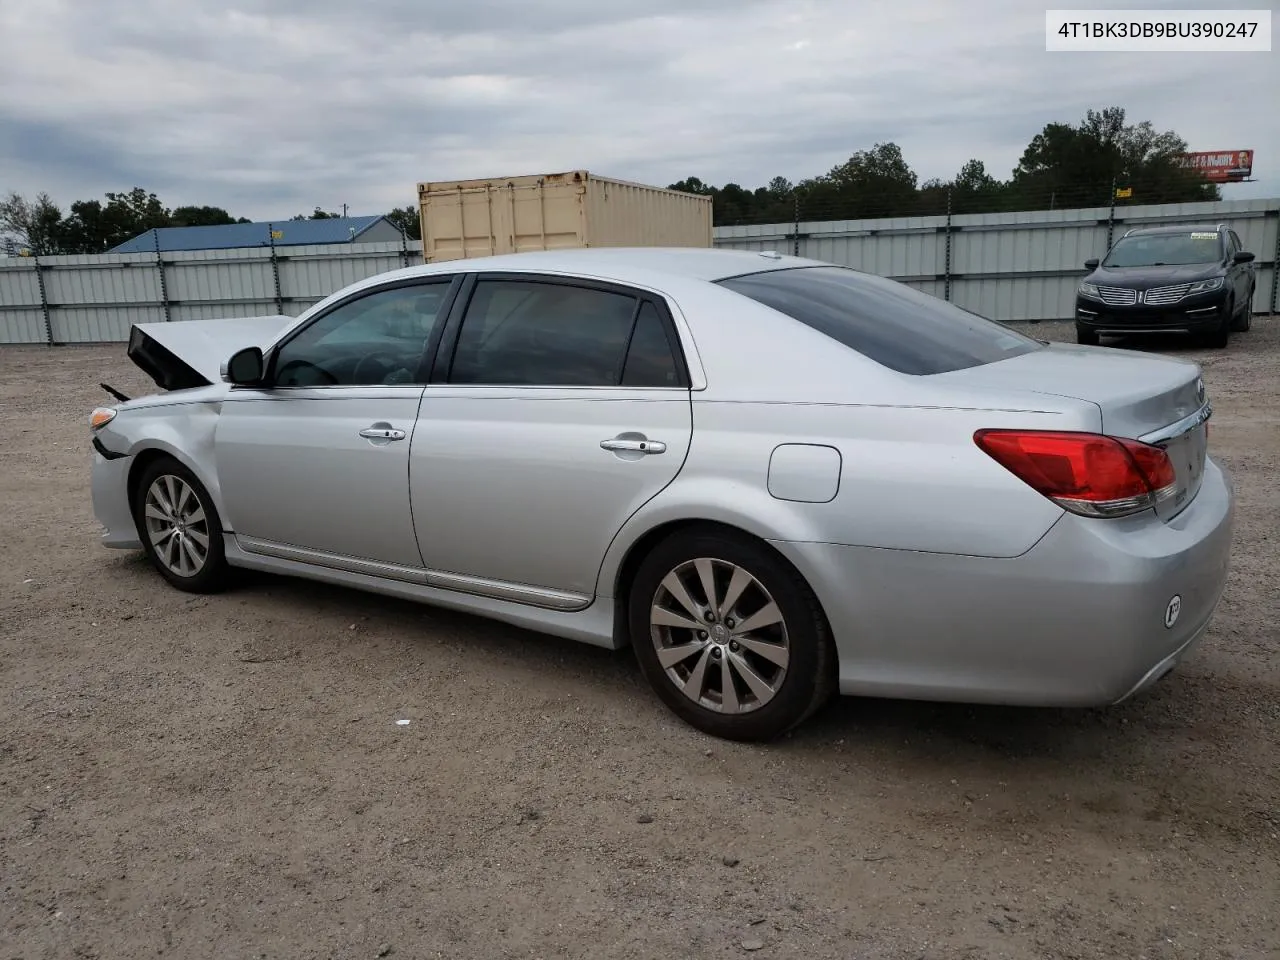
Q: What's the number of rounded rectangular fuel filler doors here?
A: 1